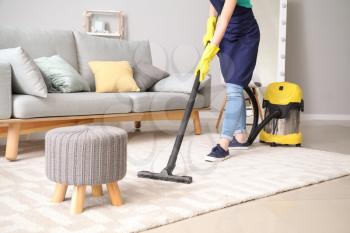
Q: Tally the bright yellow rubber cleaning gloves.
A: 2